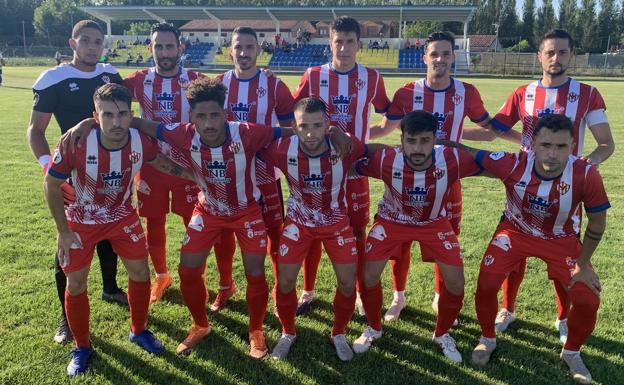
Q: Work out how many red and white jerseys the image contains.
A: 10